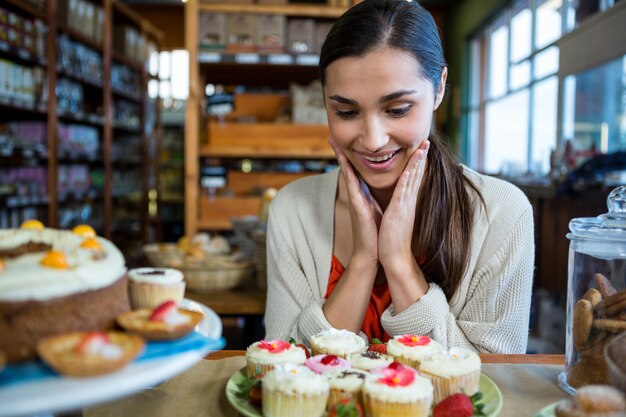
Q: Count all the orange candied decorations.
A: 5